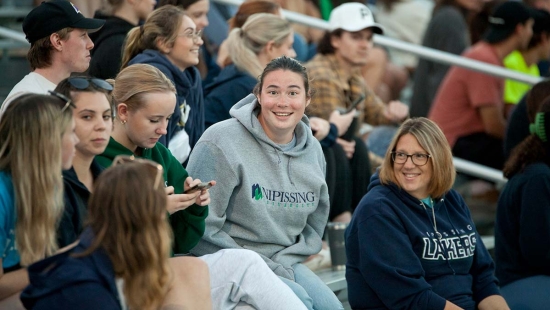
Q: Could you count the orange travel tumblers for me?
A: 0